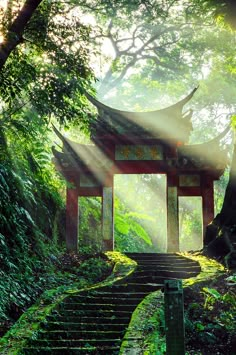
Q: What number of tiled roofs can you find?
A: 3